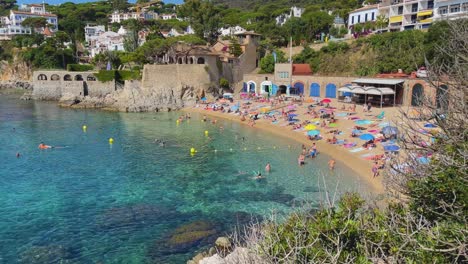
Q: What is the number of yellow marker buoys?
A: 5